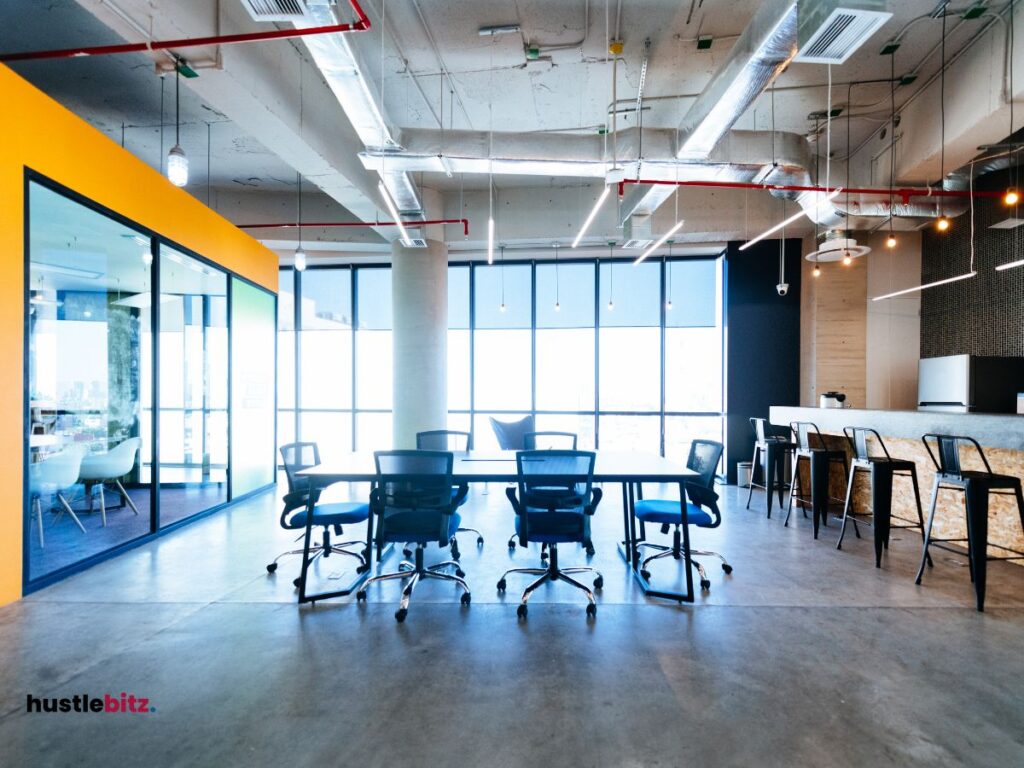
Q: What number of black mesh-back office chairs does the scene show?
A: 6